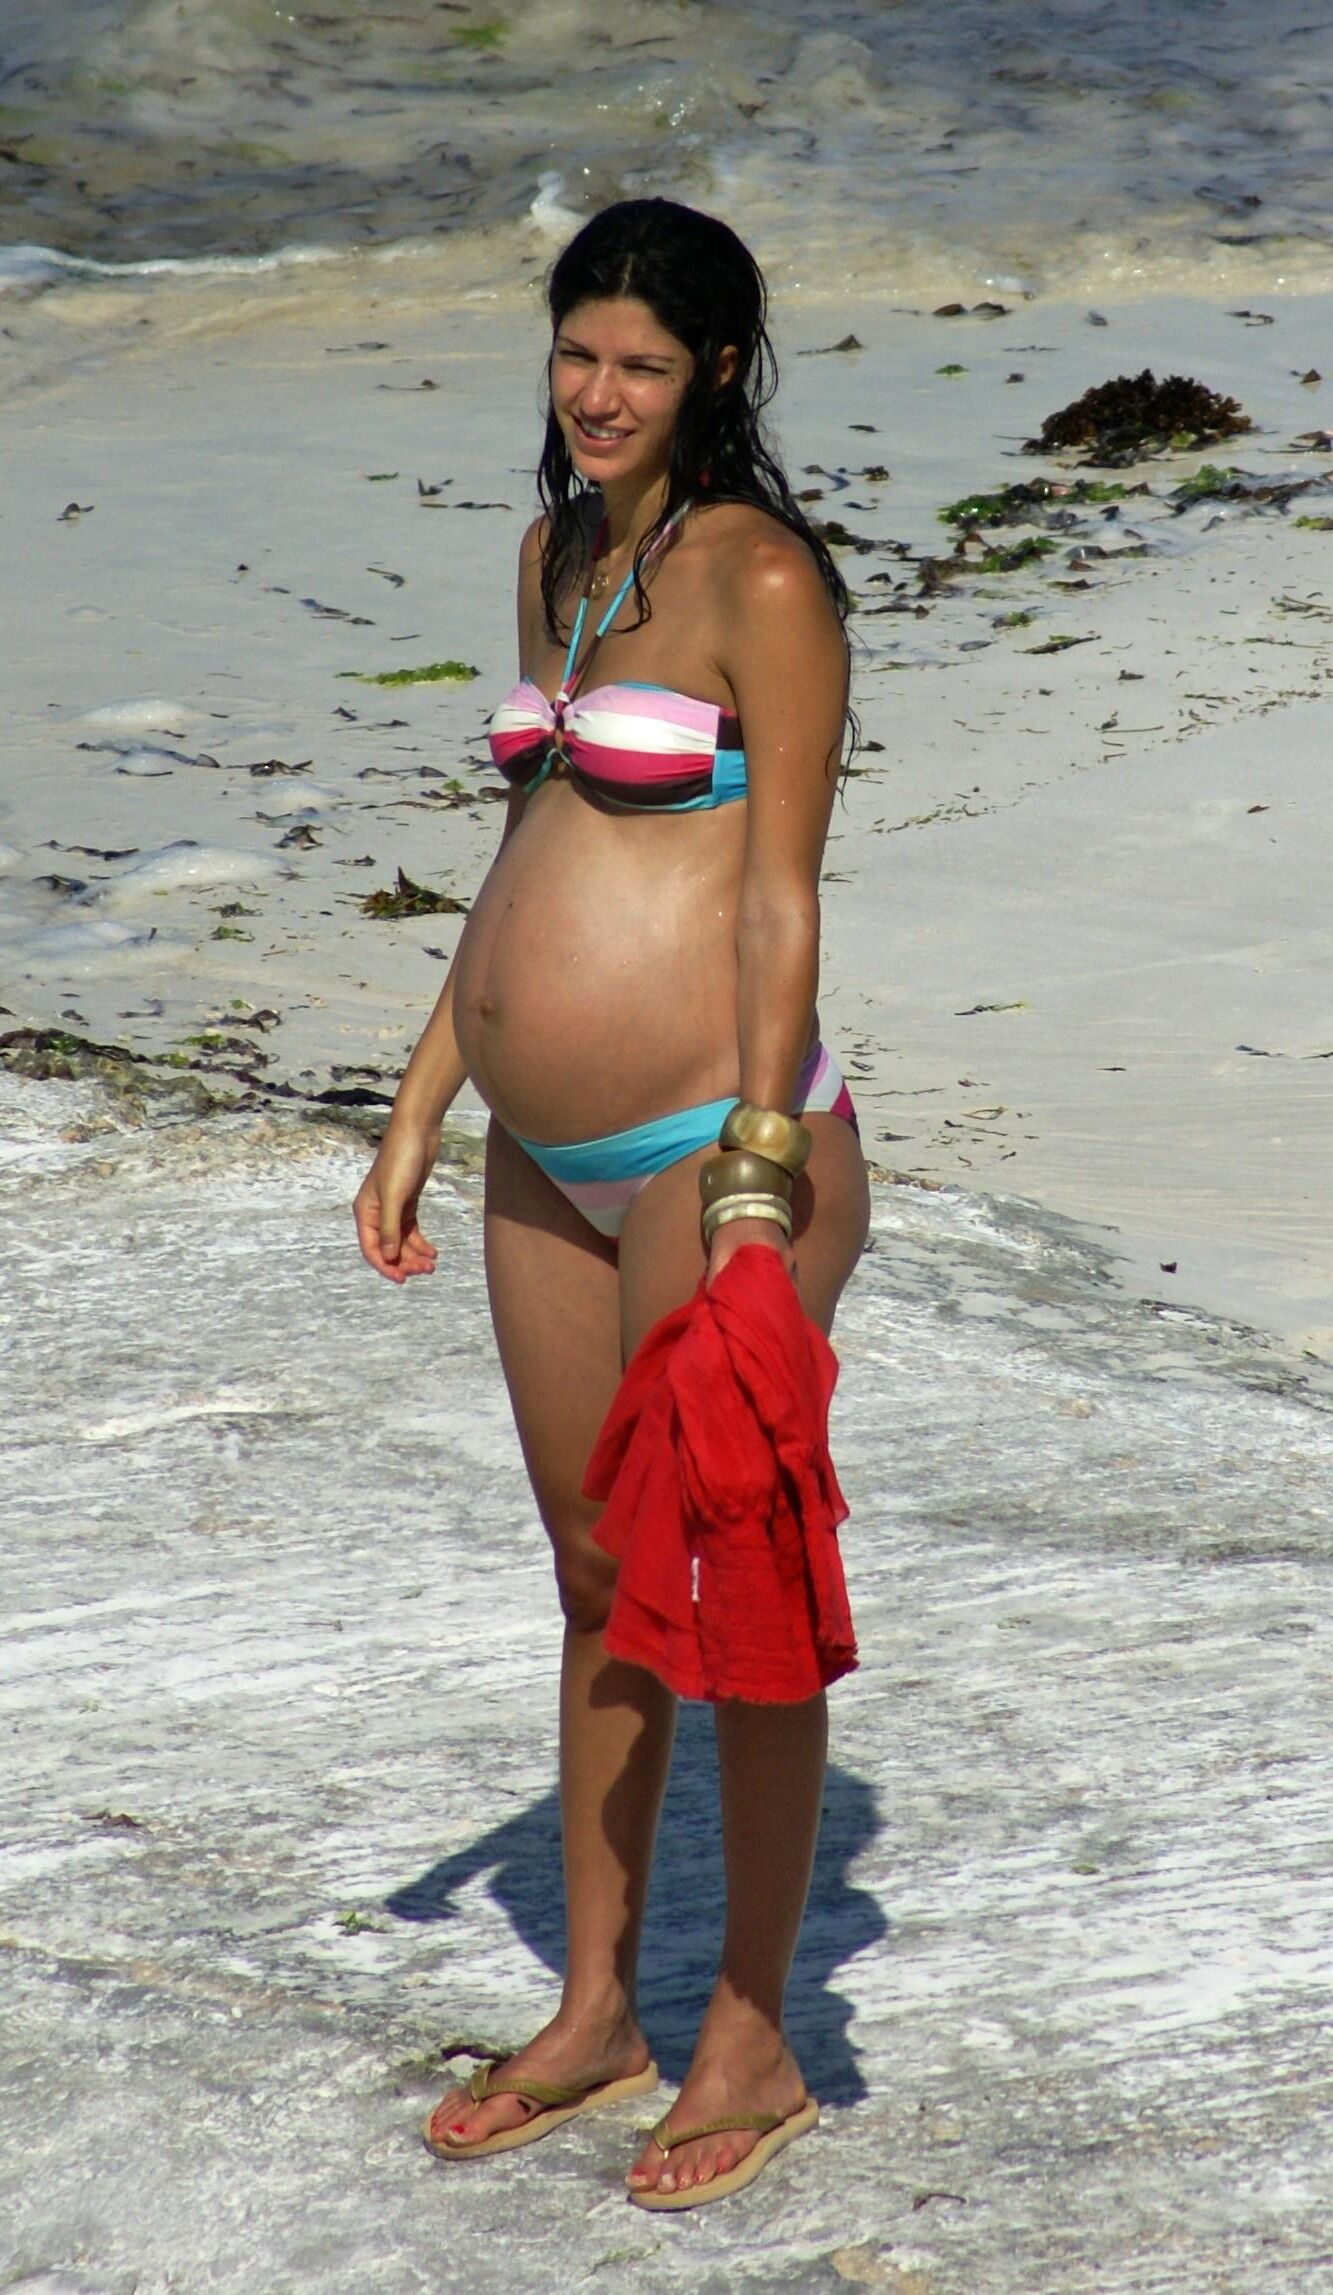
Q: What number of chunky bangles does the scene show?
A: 2